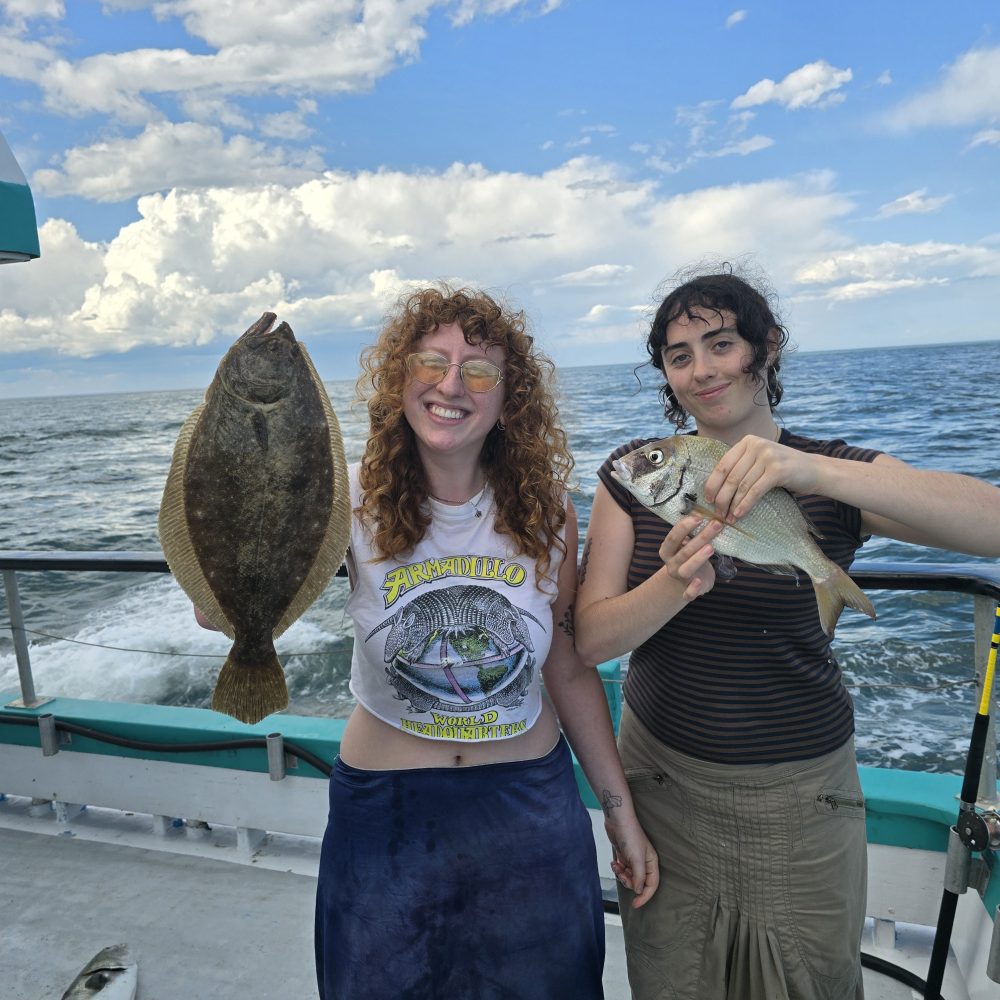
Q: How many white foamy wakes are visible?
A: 1